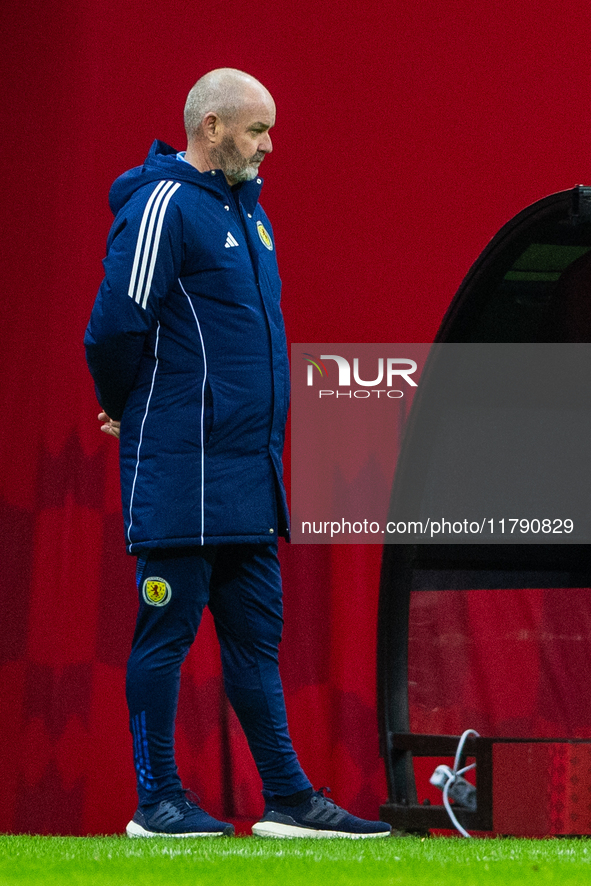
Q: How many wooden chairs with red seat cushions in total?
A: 0